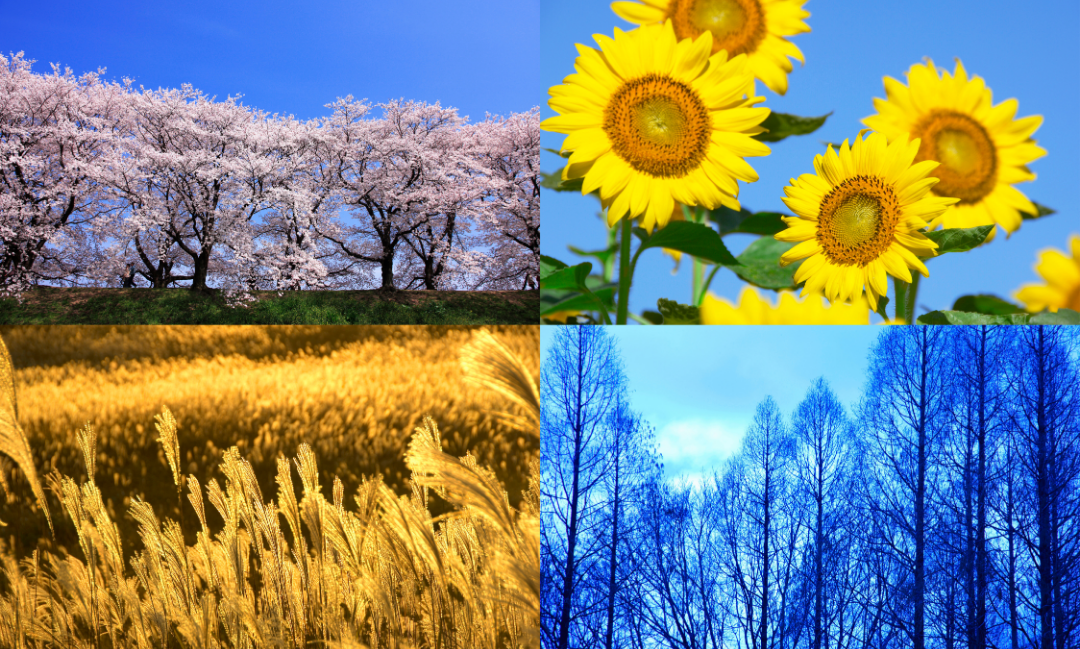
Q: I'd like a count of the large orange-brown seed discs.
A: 4